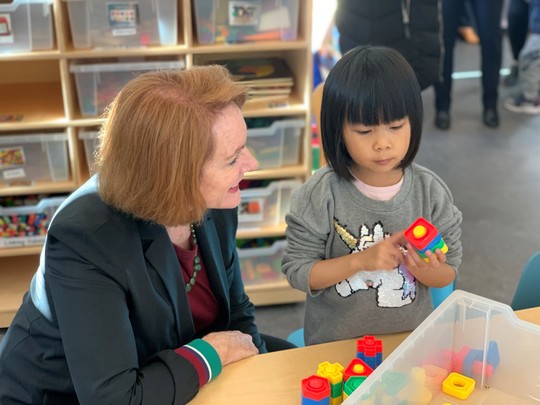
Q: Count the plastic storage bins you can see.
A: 11